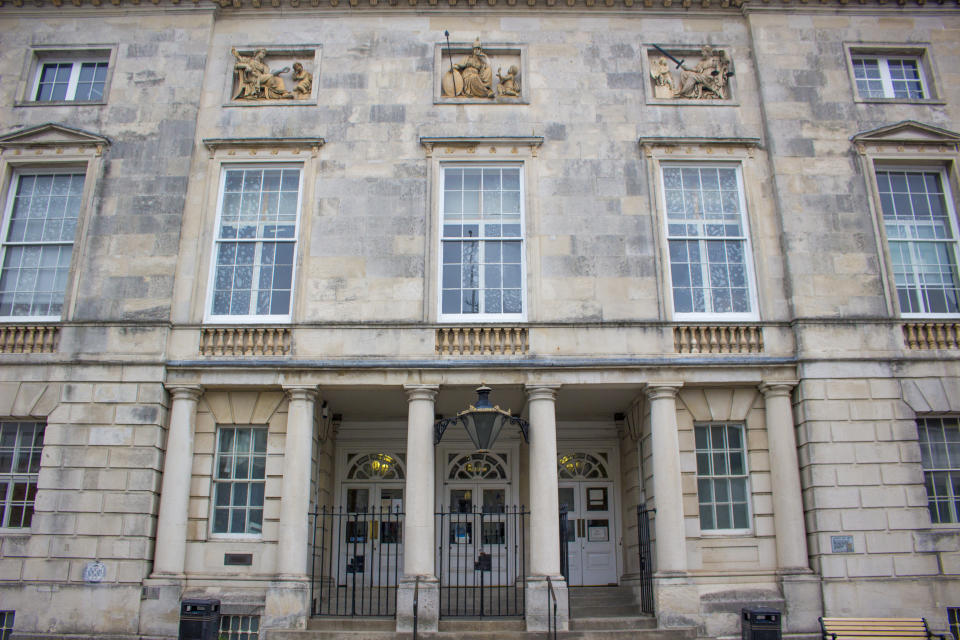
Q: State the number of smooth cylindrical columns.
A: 6